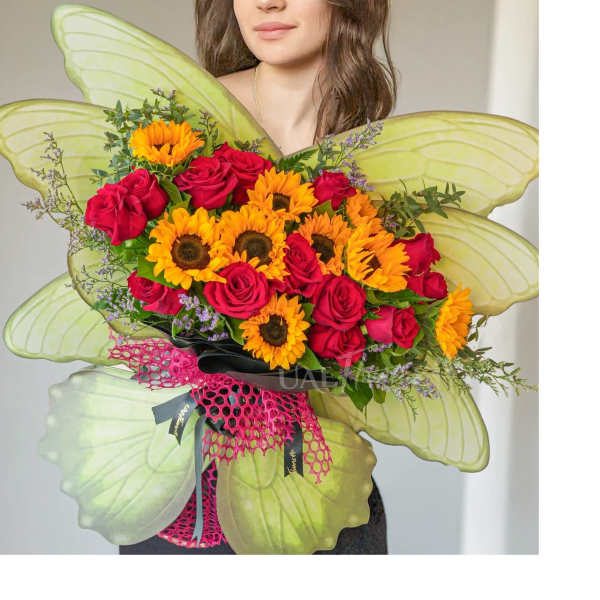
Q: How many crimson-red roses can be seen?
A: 13